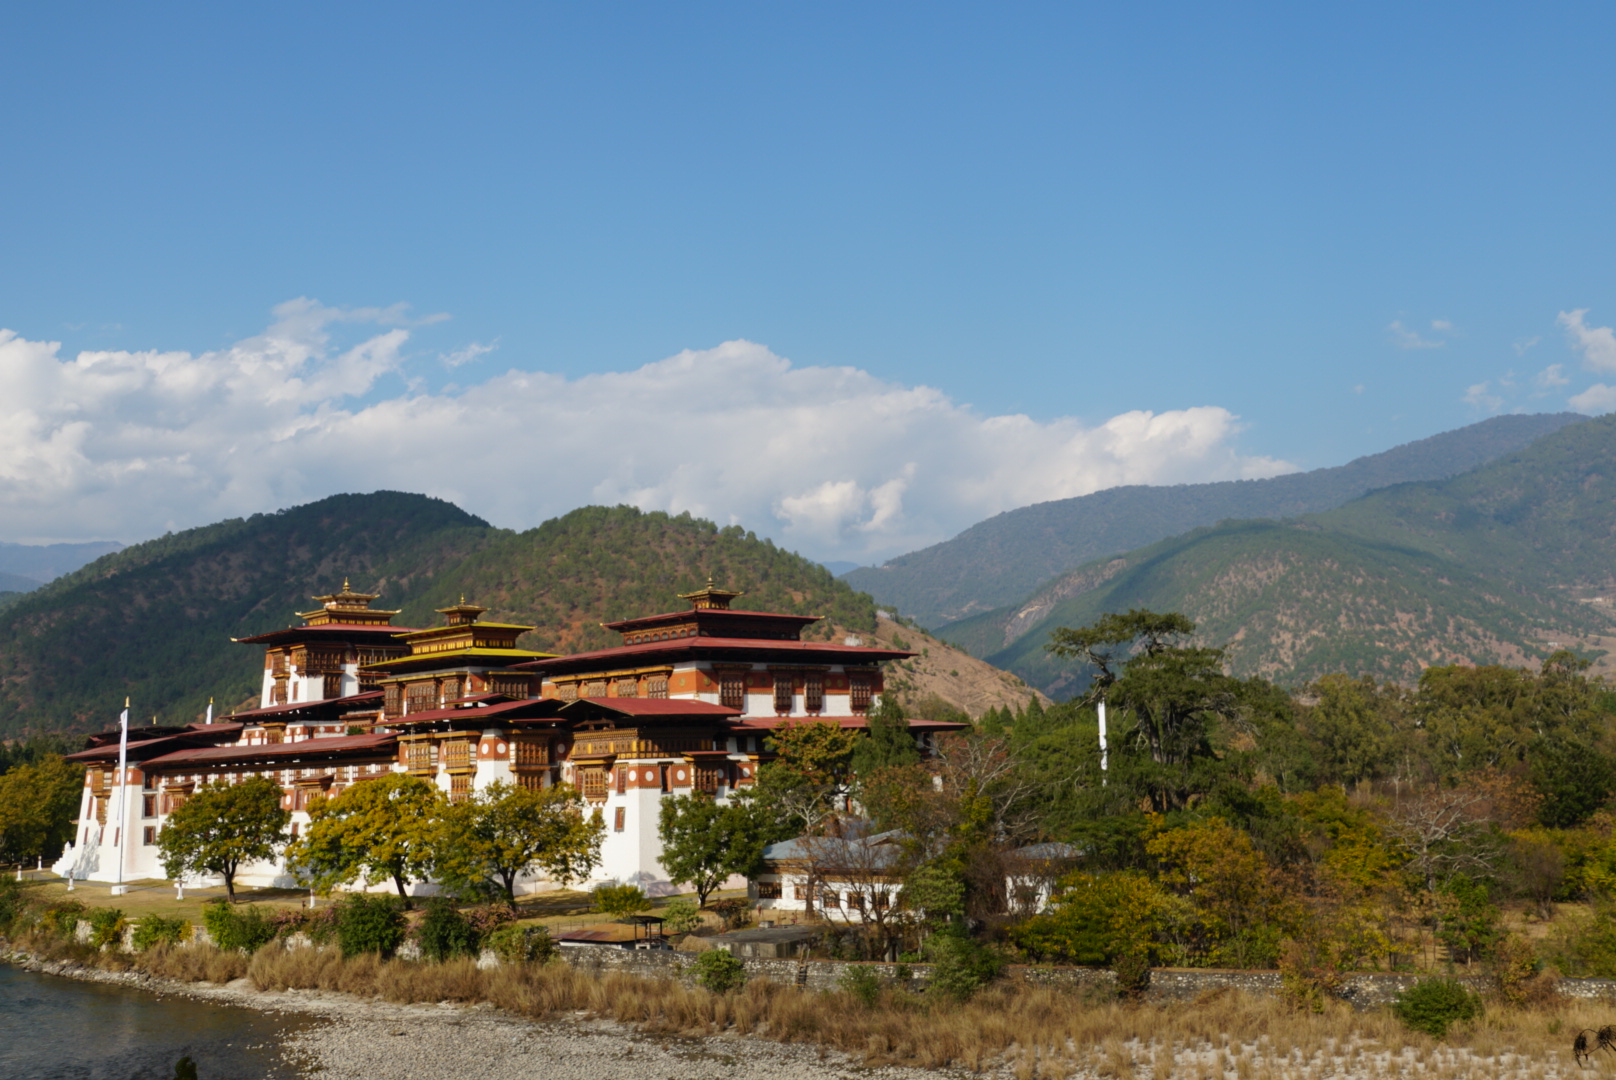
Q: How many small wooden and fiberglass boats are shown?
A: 0